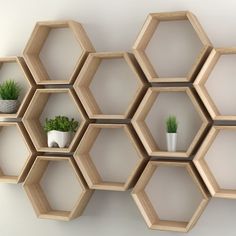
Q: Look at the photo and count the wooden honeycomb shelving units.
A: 12